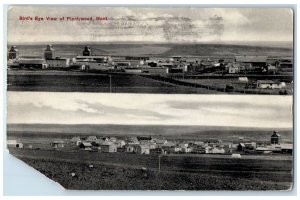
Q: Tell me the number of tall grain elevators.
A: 4